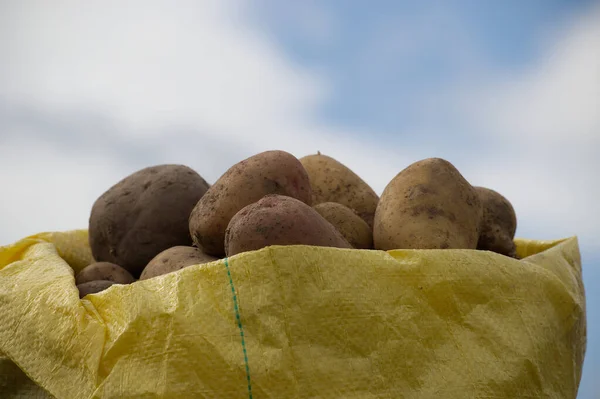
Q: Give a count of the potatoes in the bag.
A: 10